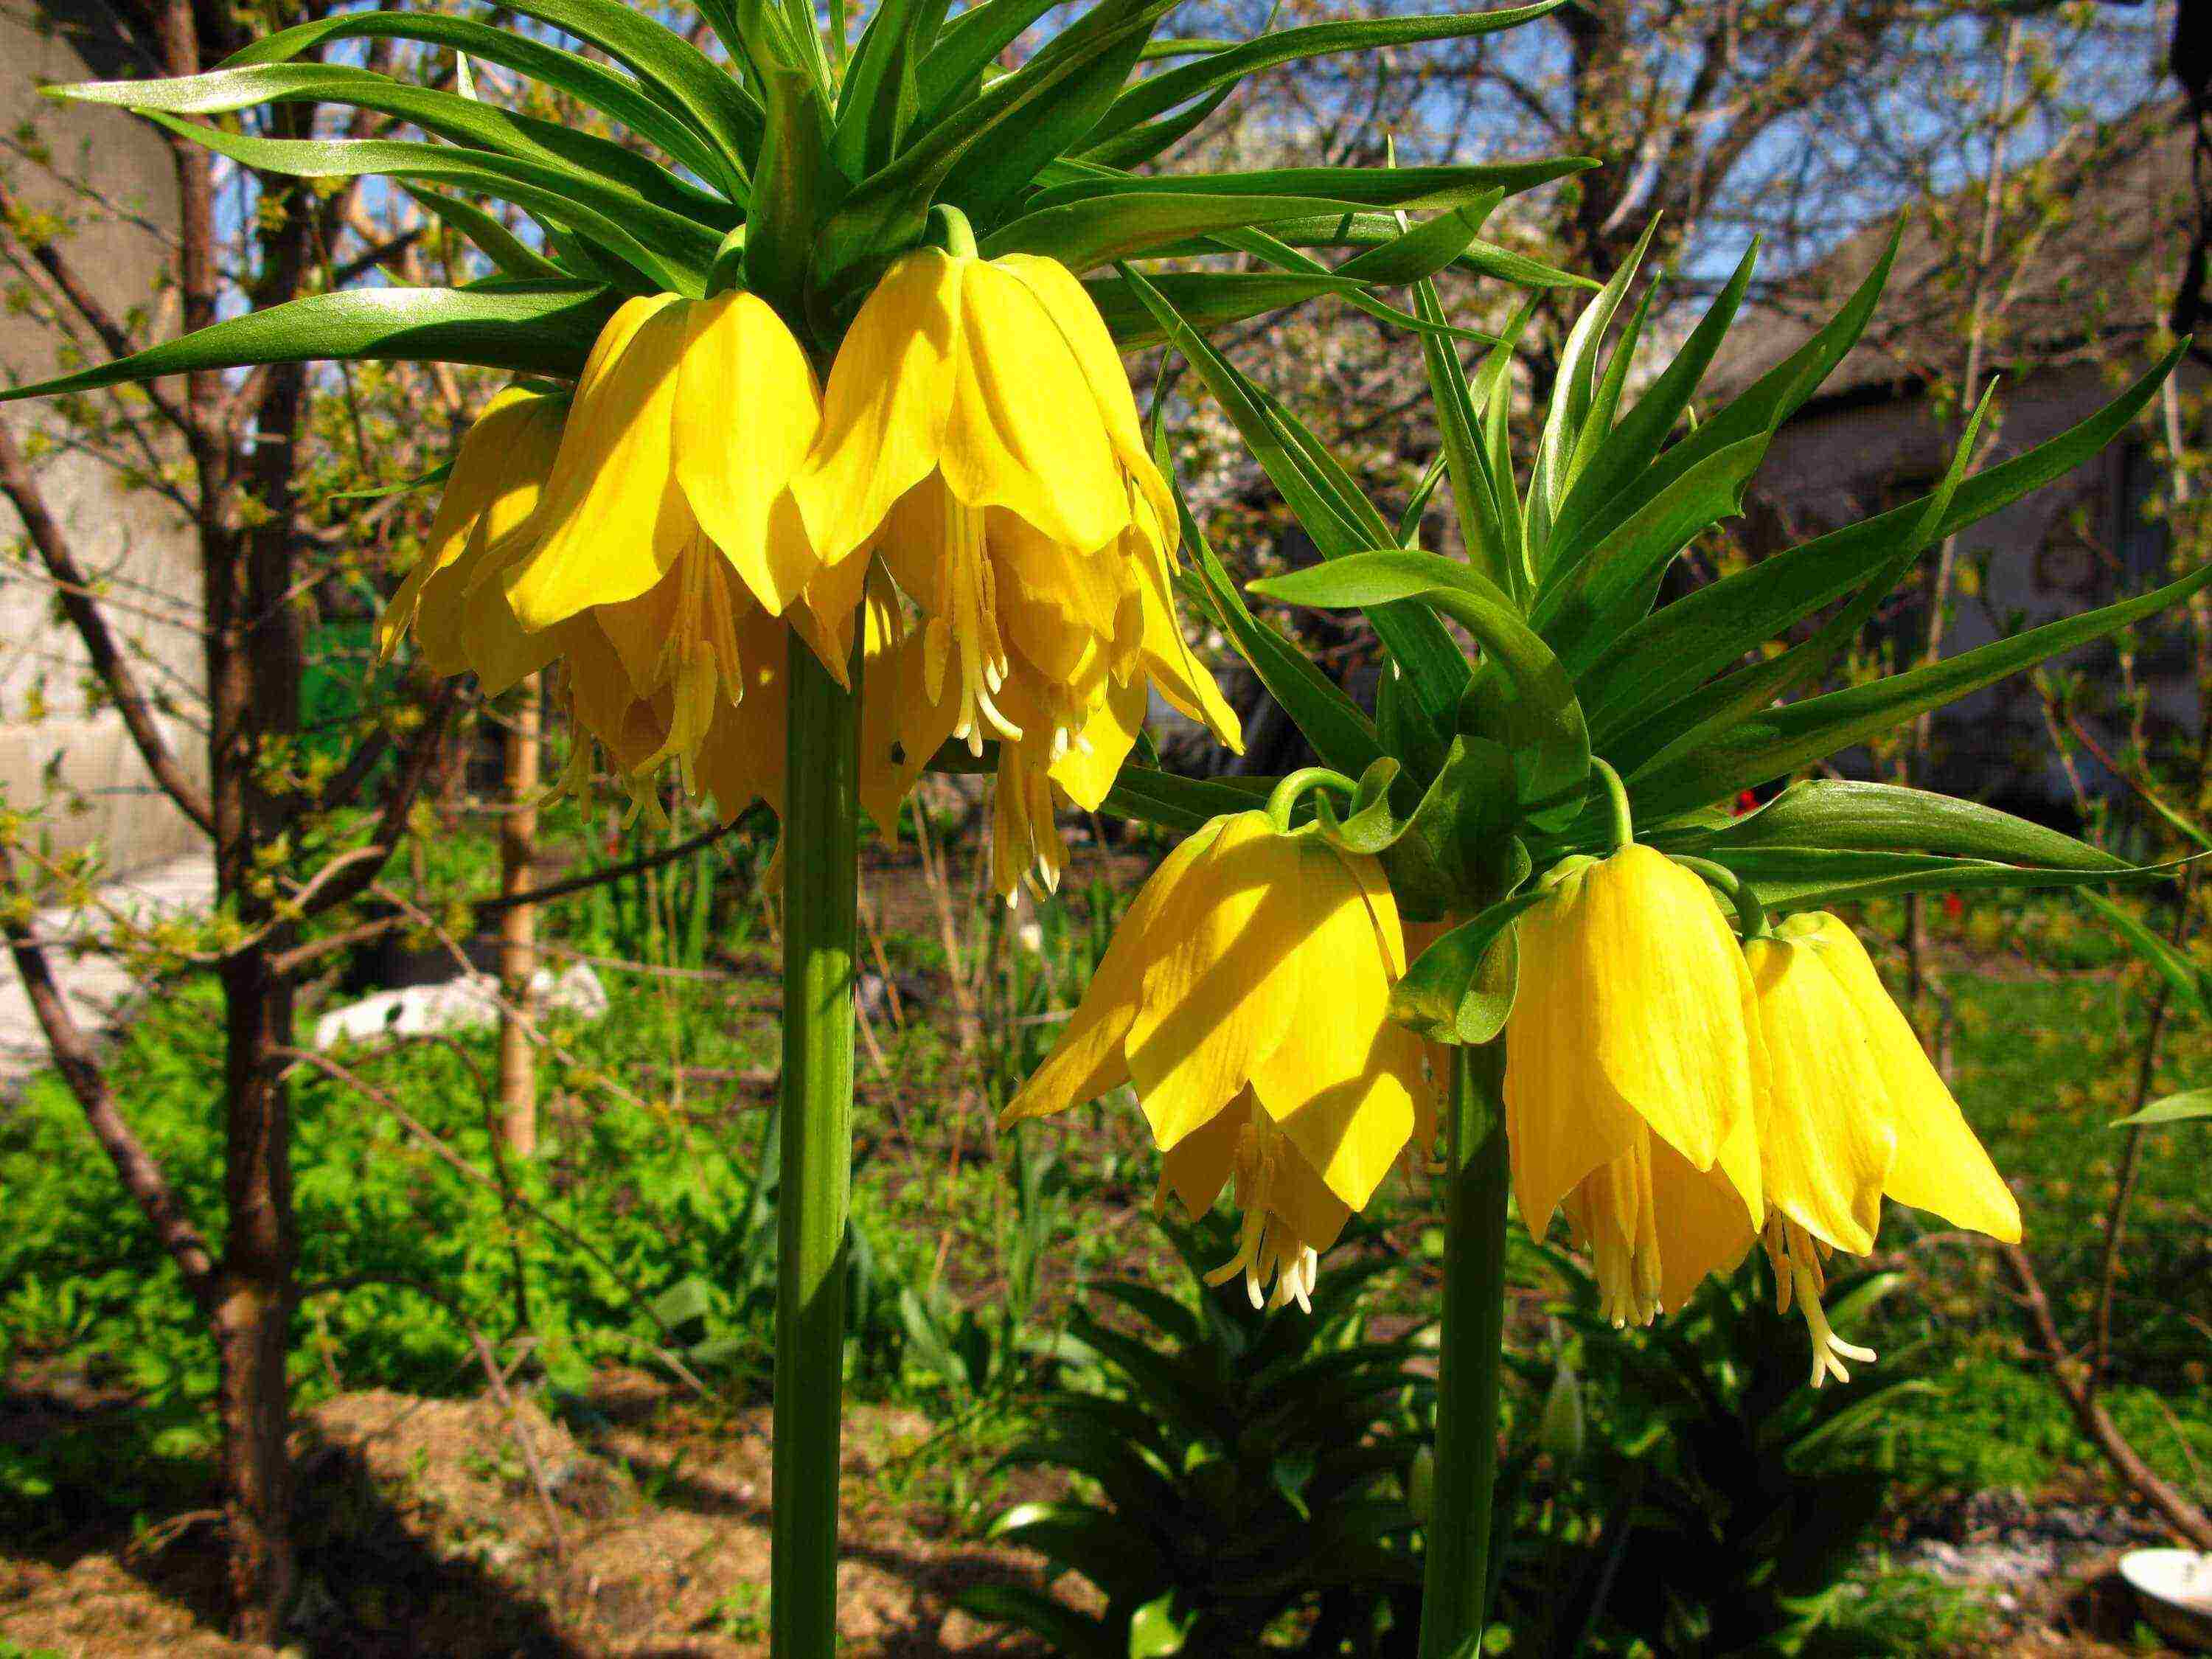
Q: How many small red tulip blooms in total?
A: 2